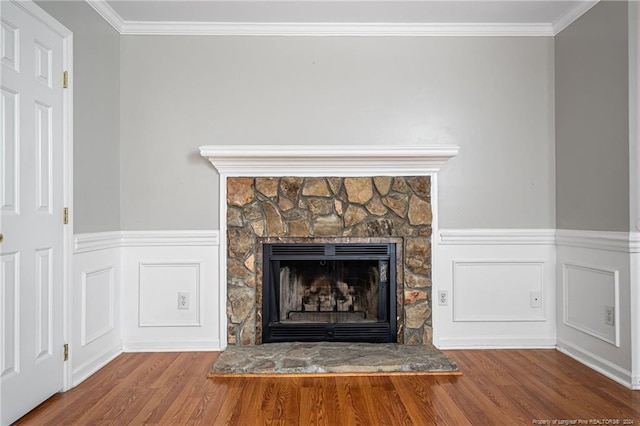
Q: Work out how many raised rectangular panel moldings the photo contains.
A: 4